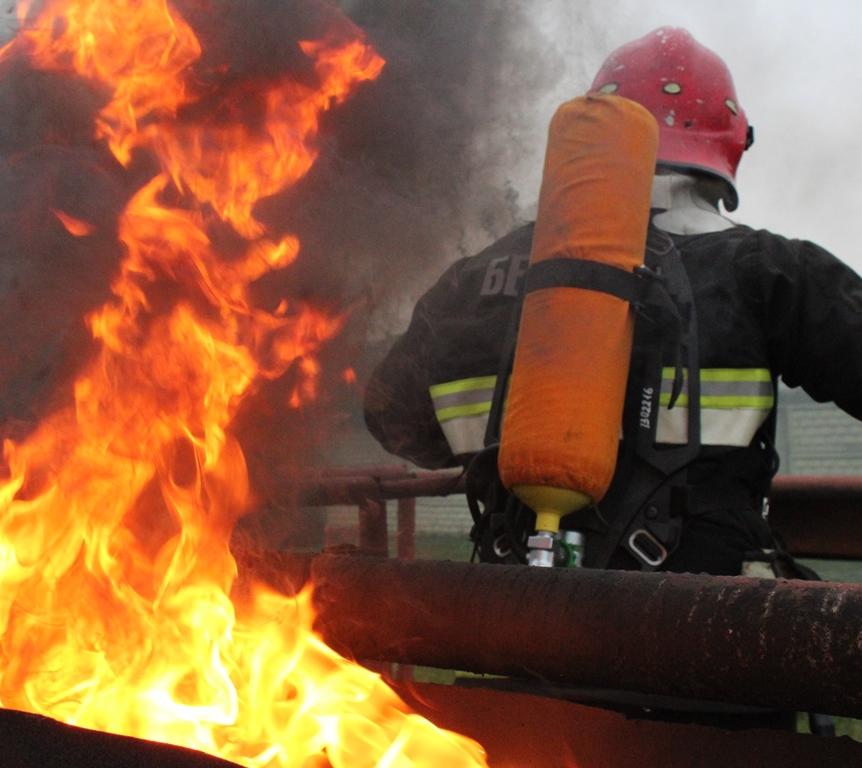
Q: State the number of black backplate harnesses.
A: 1